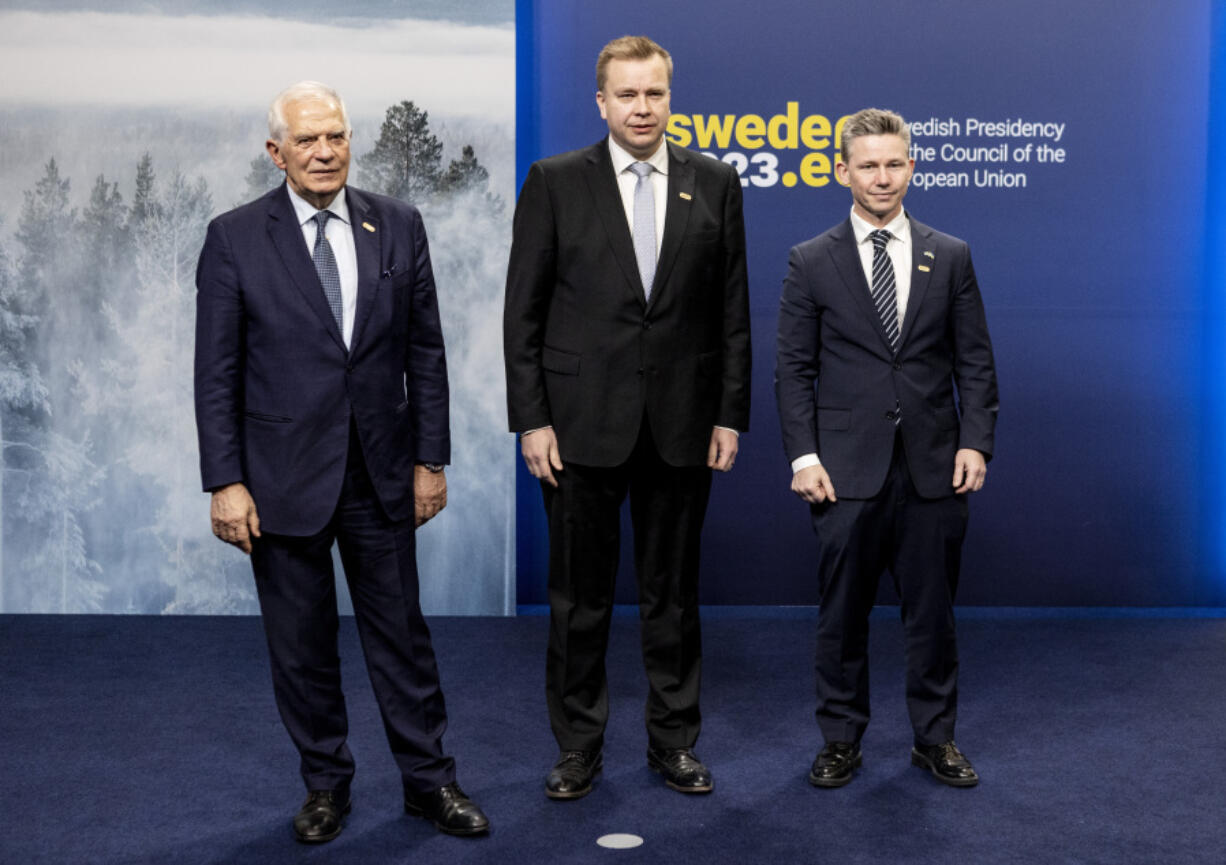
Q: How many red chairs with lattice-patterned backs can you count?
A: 0